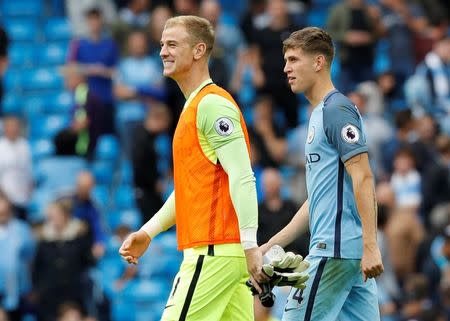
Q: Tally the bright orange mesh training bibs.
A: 1